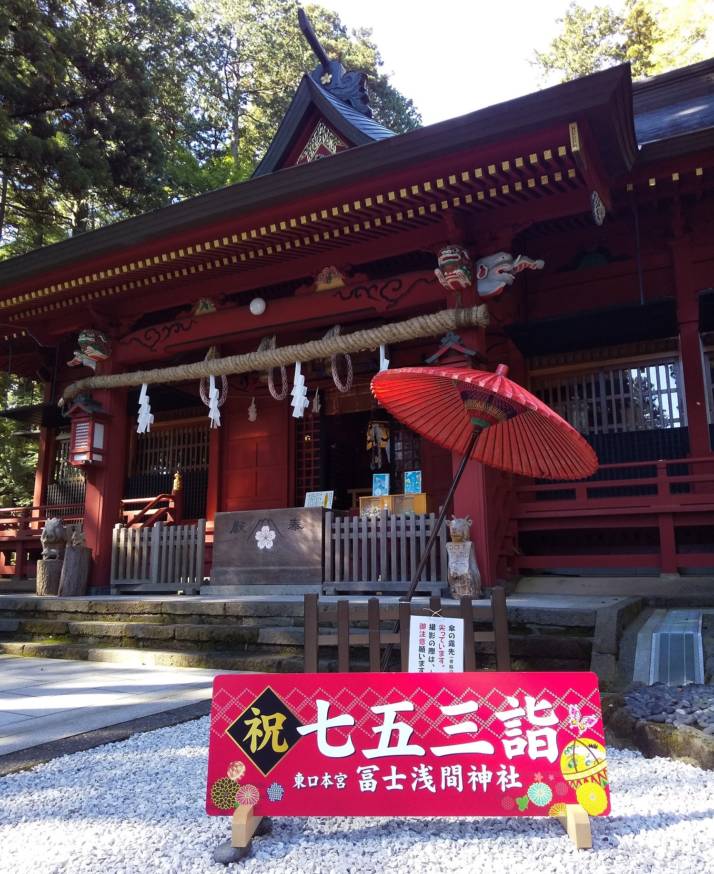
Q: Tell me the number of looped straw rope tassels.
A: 3